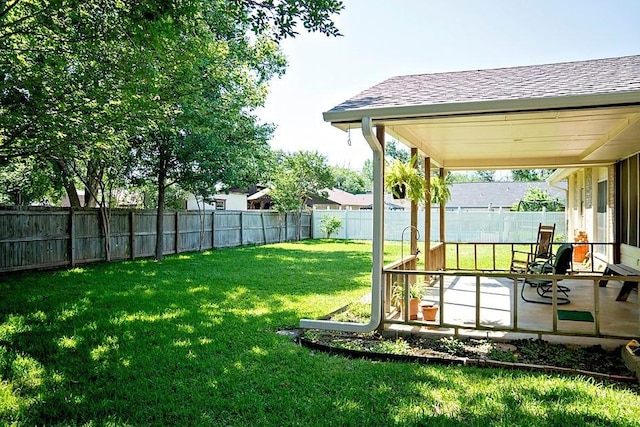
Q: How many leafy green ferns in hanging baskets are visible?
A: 2